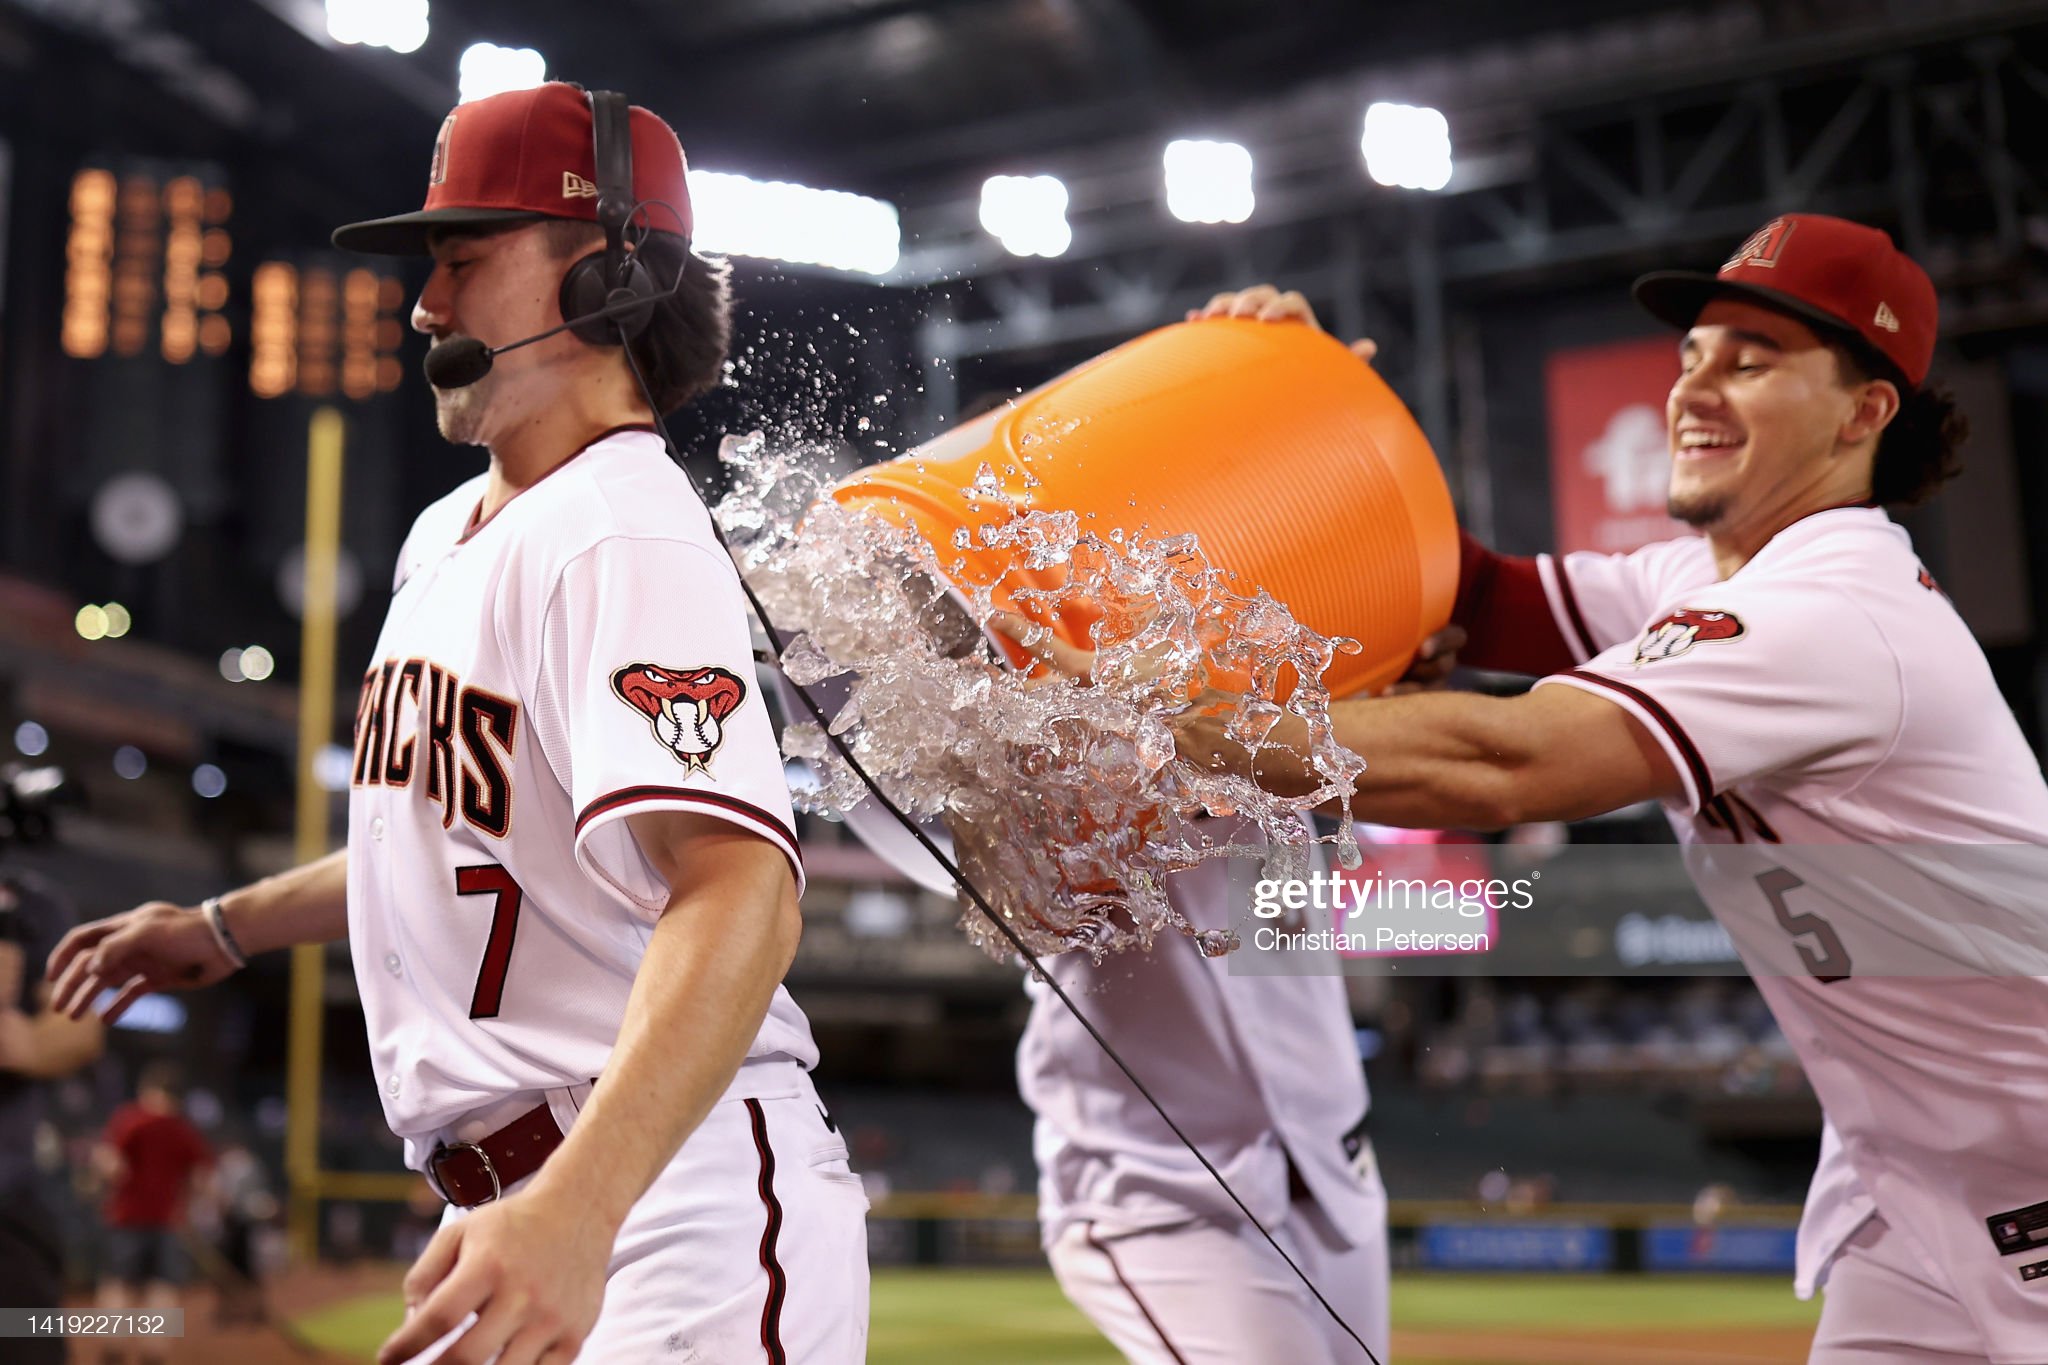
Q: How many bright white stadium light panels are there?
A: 6